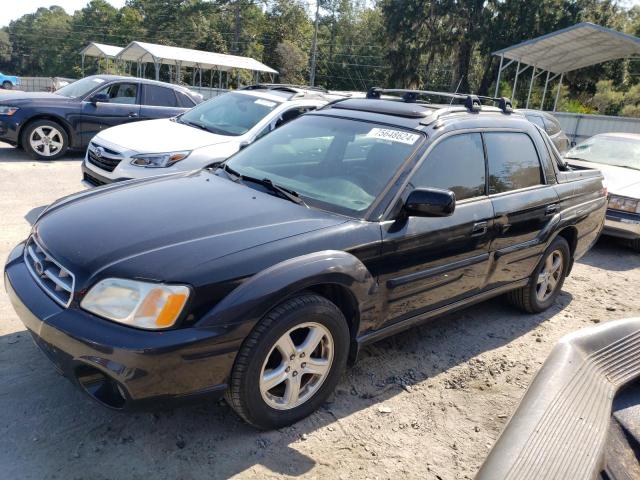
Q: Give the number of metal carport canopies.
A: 3